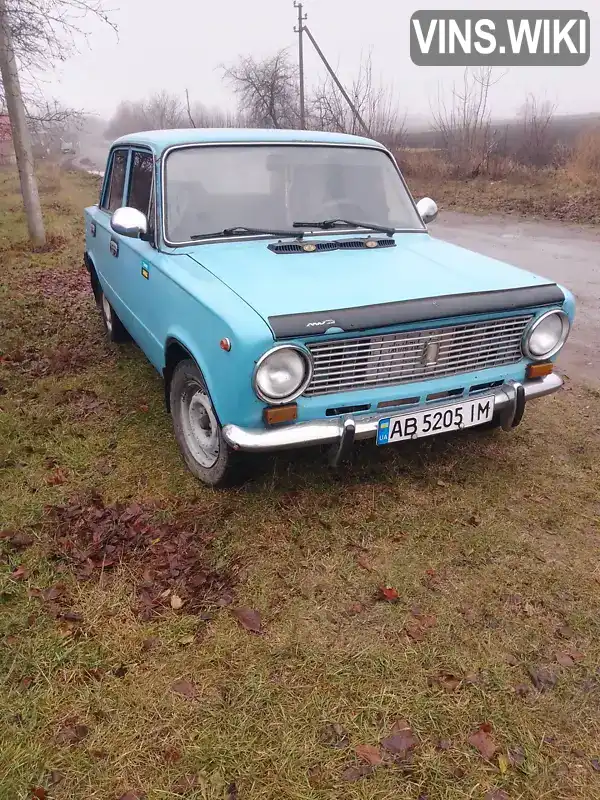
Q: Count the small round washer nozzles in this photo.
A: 2